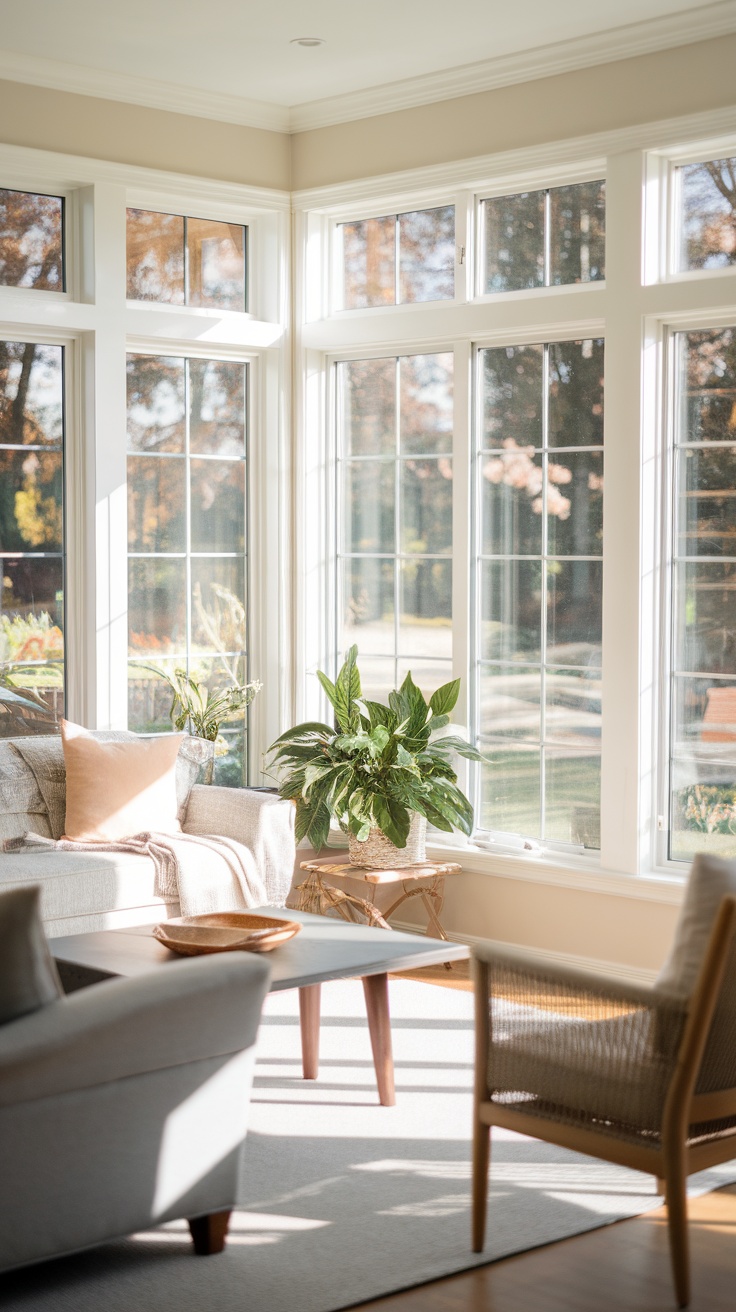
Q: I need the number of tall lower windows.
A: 5